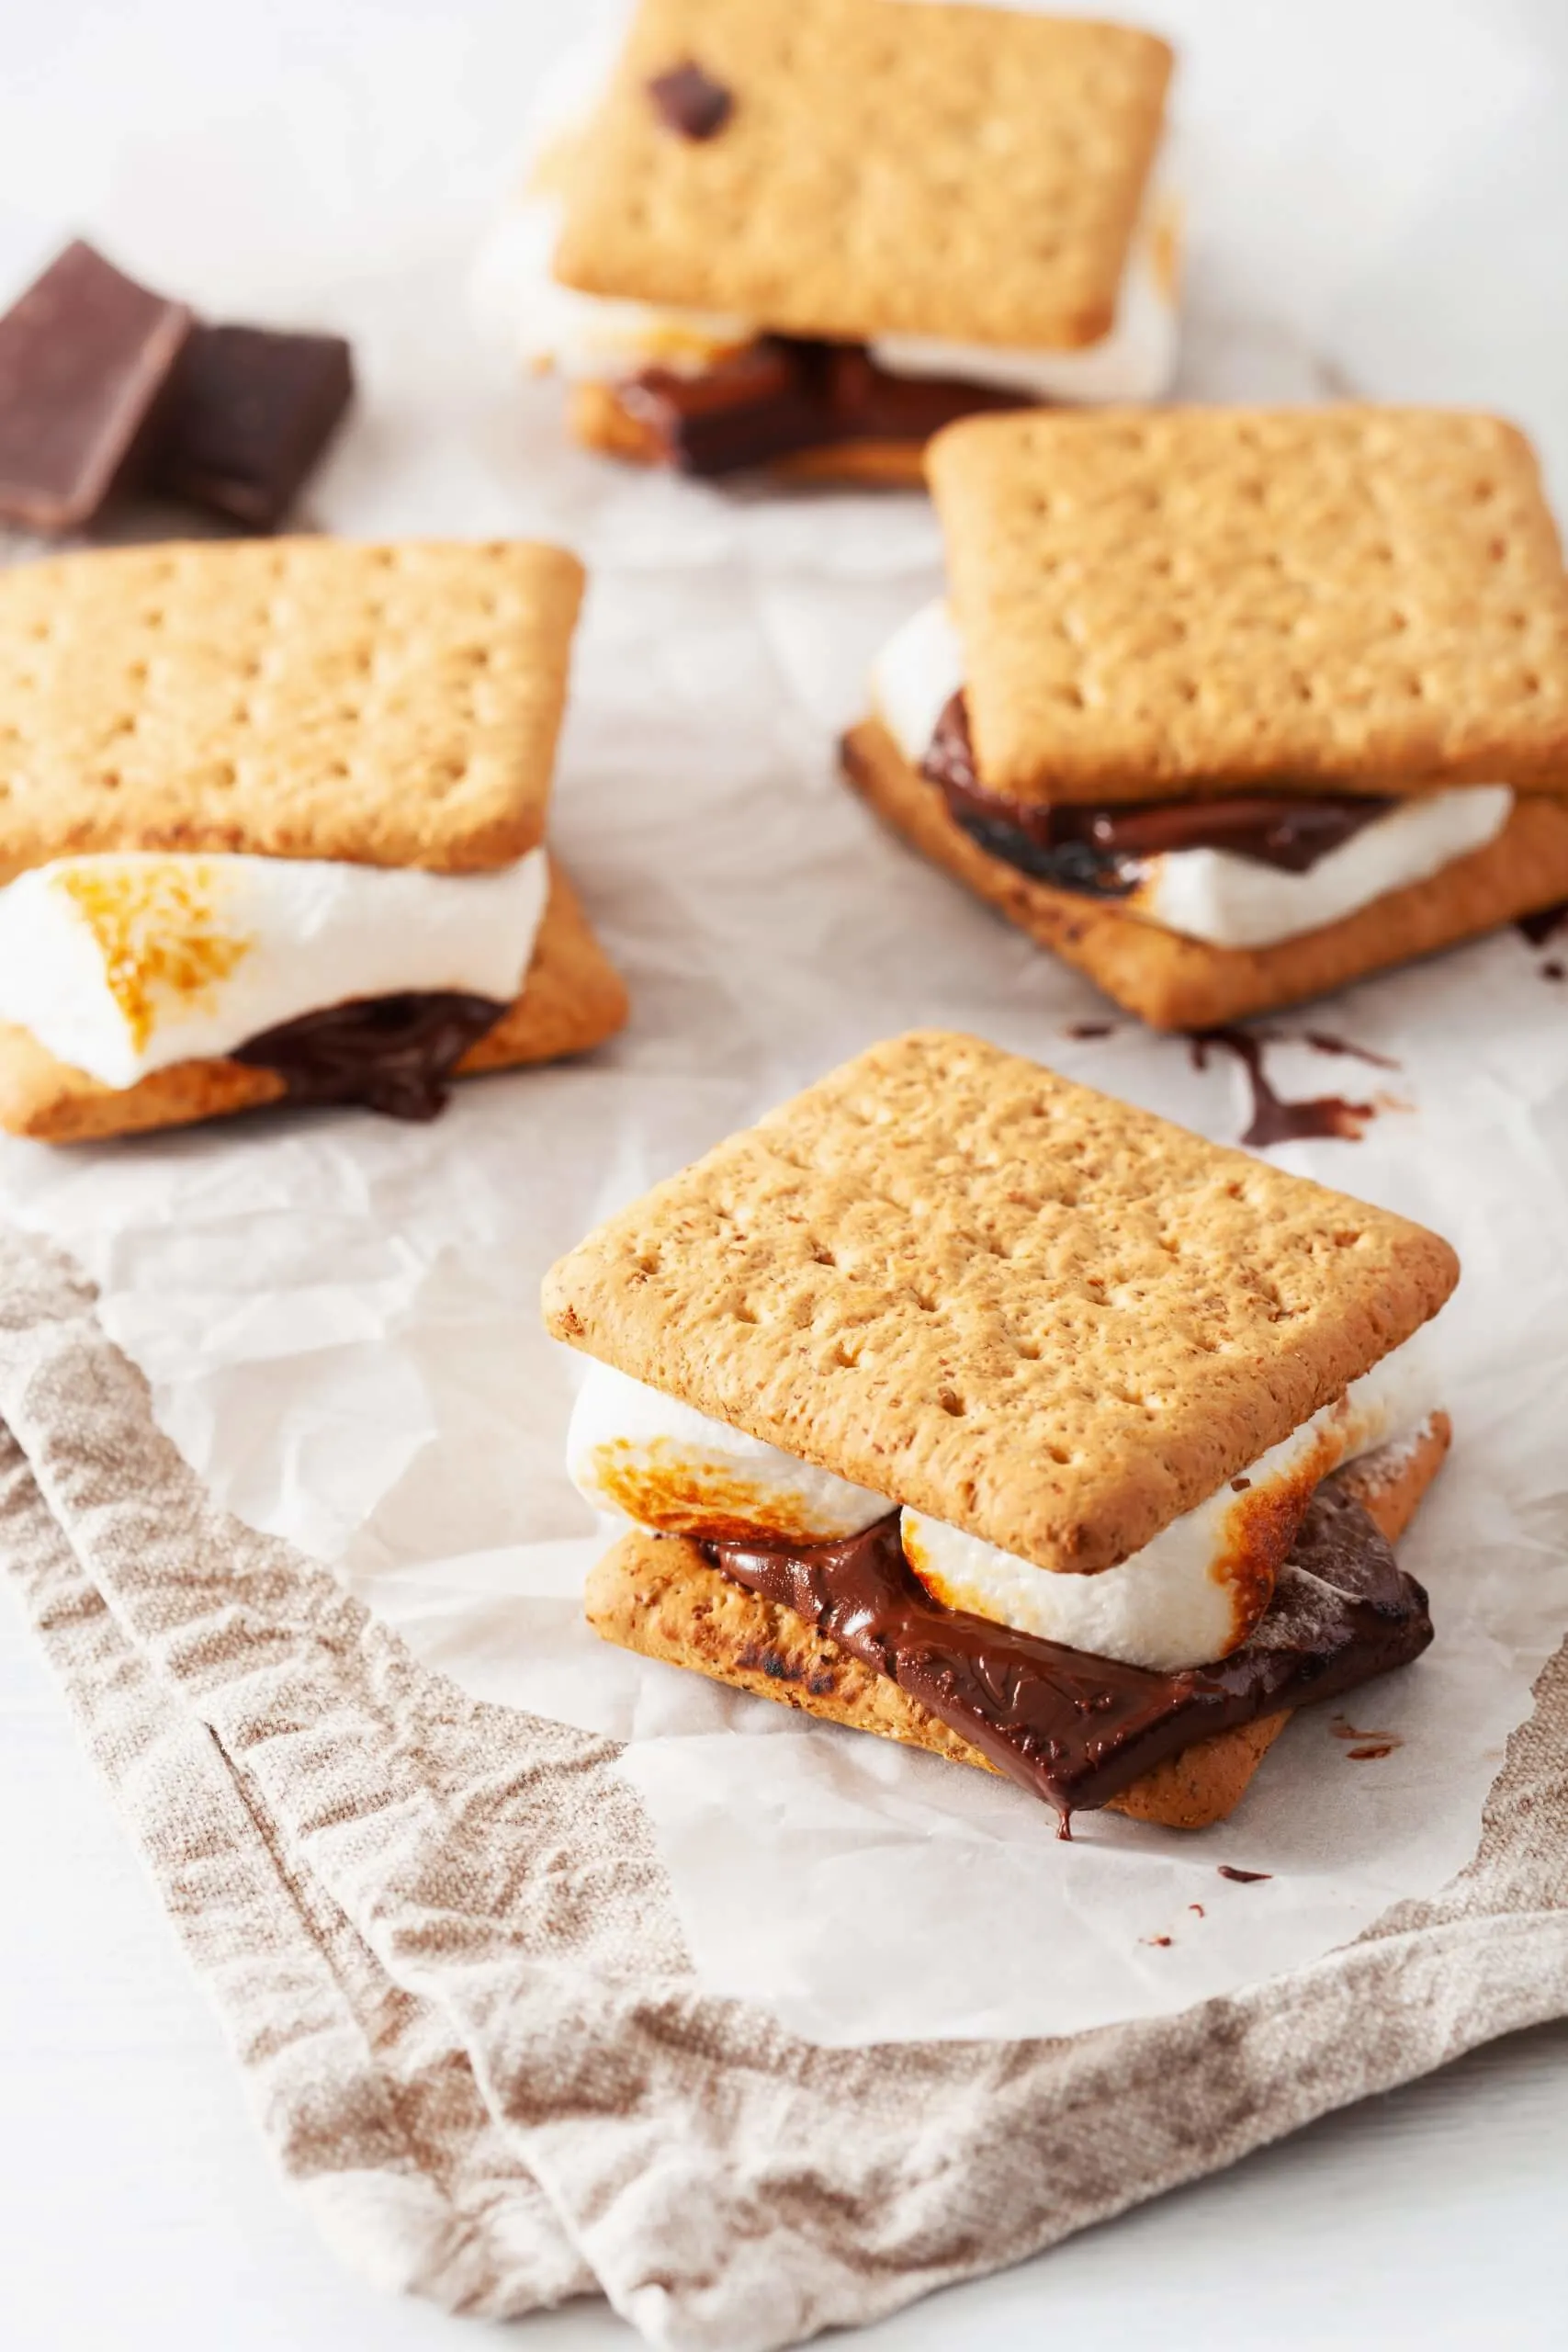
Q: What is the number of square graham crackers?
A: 8